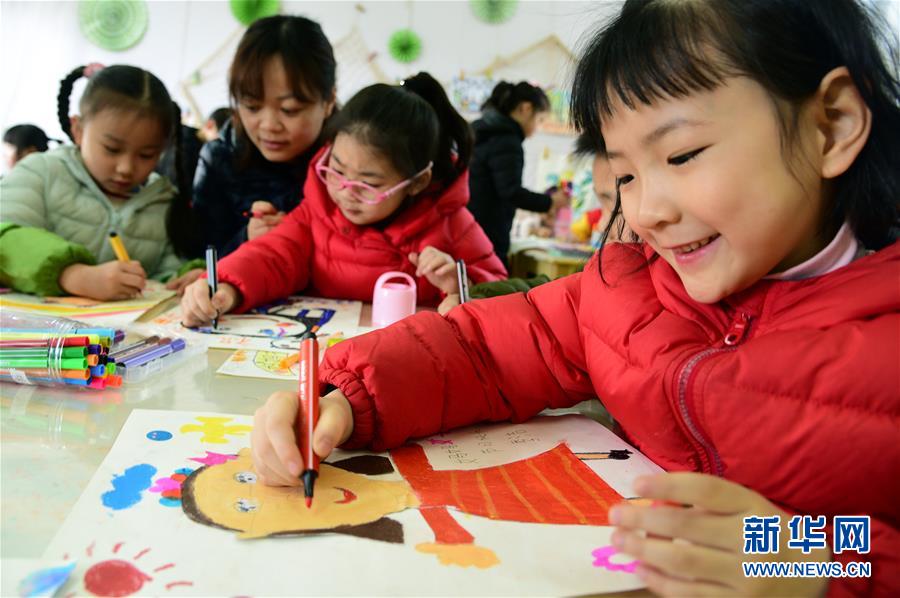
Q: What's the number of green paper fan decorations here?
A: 4